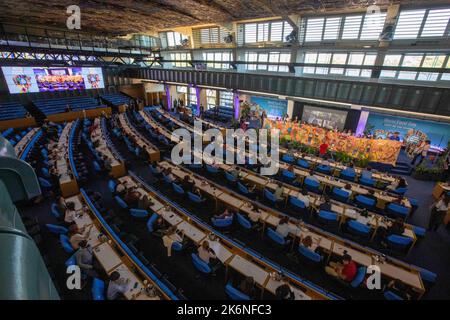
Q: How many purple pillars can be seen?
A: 4